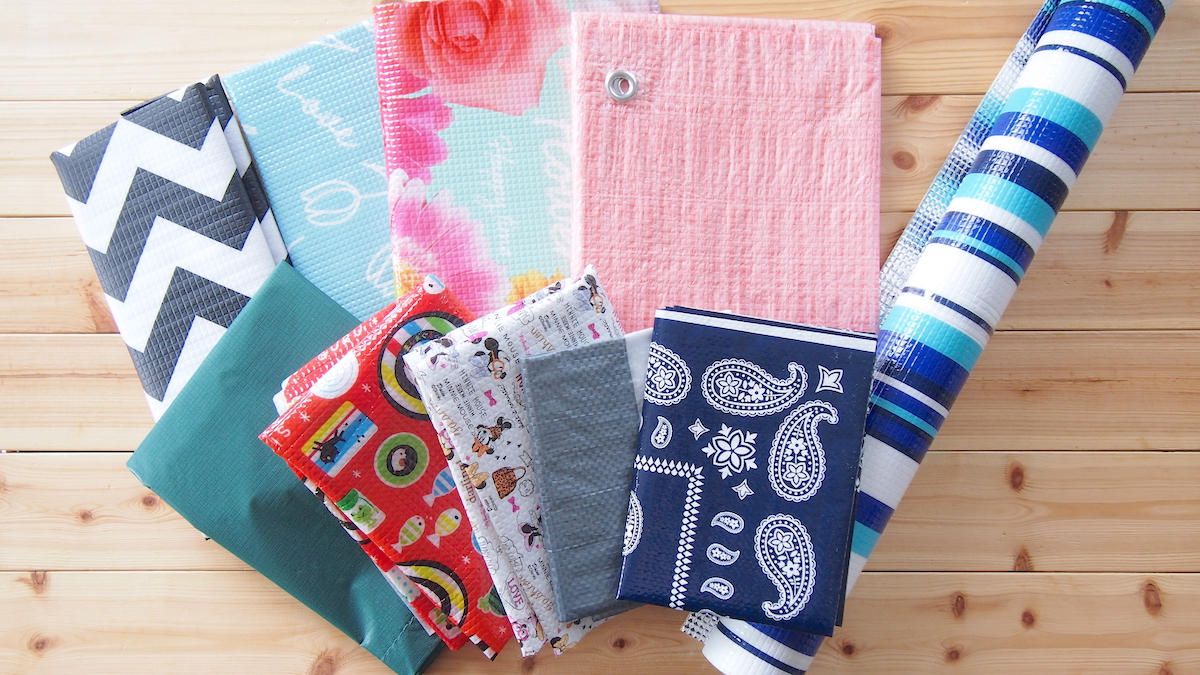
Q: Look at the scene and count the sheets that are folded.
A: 9